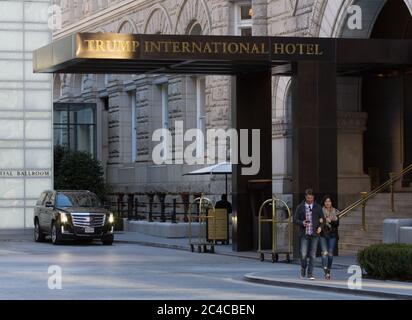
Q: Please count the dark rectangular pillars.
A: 2